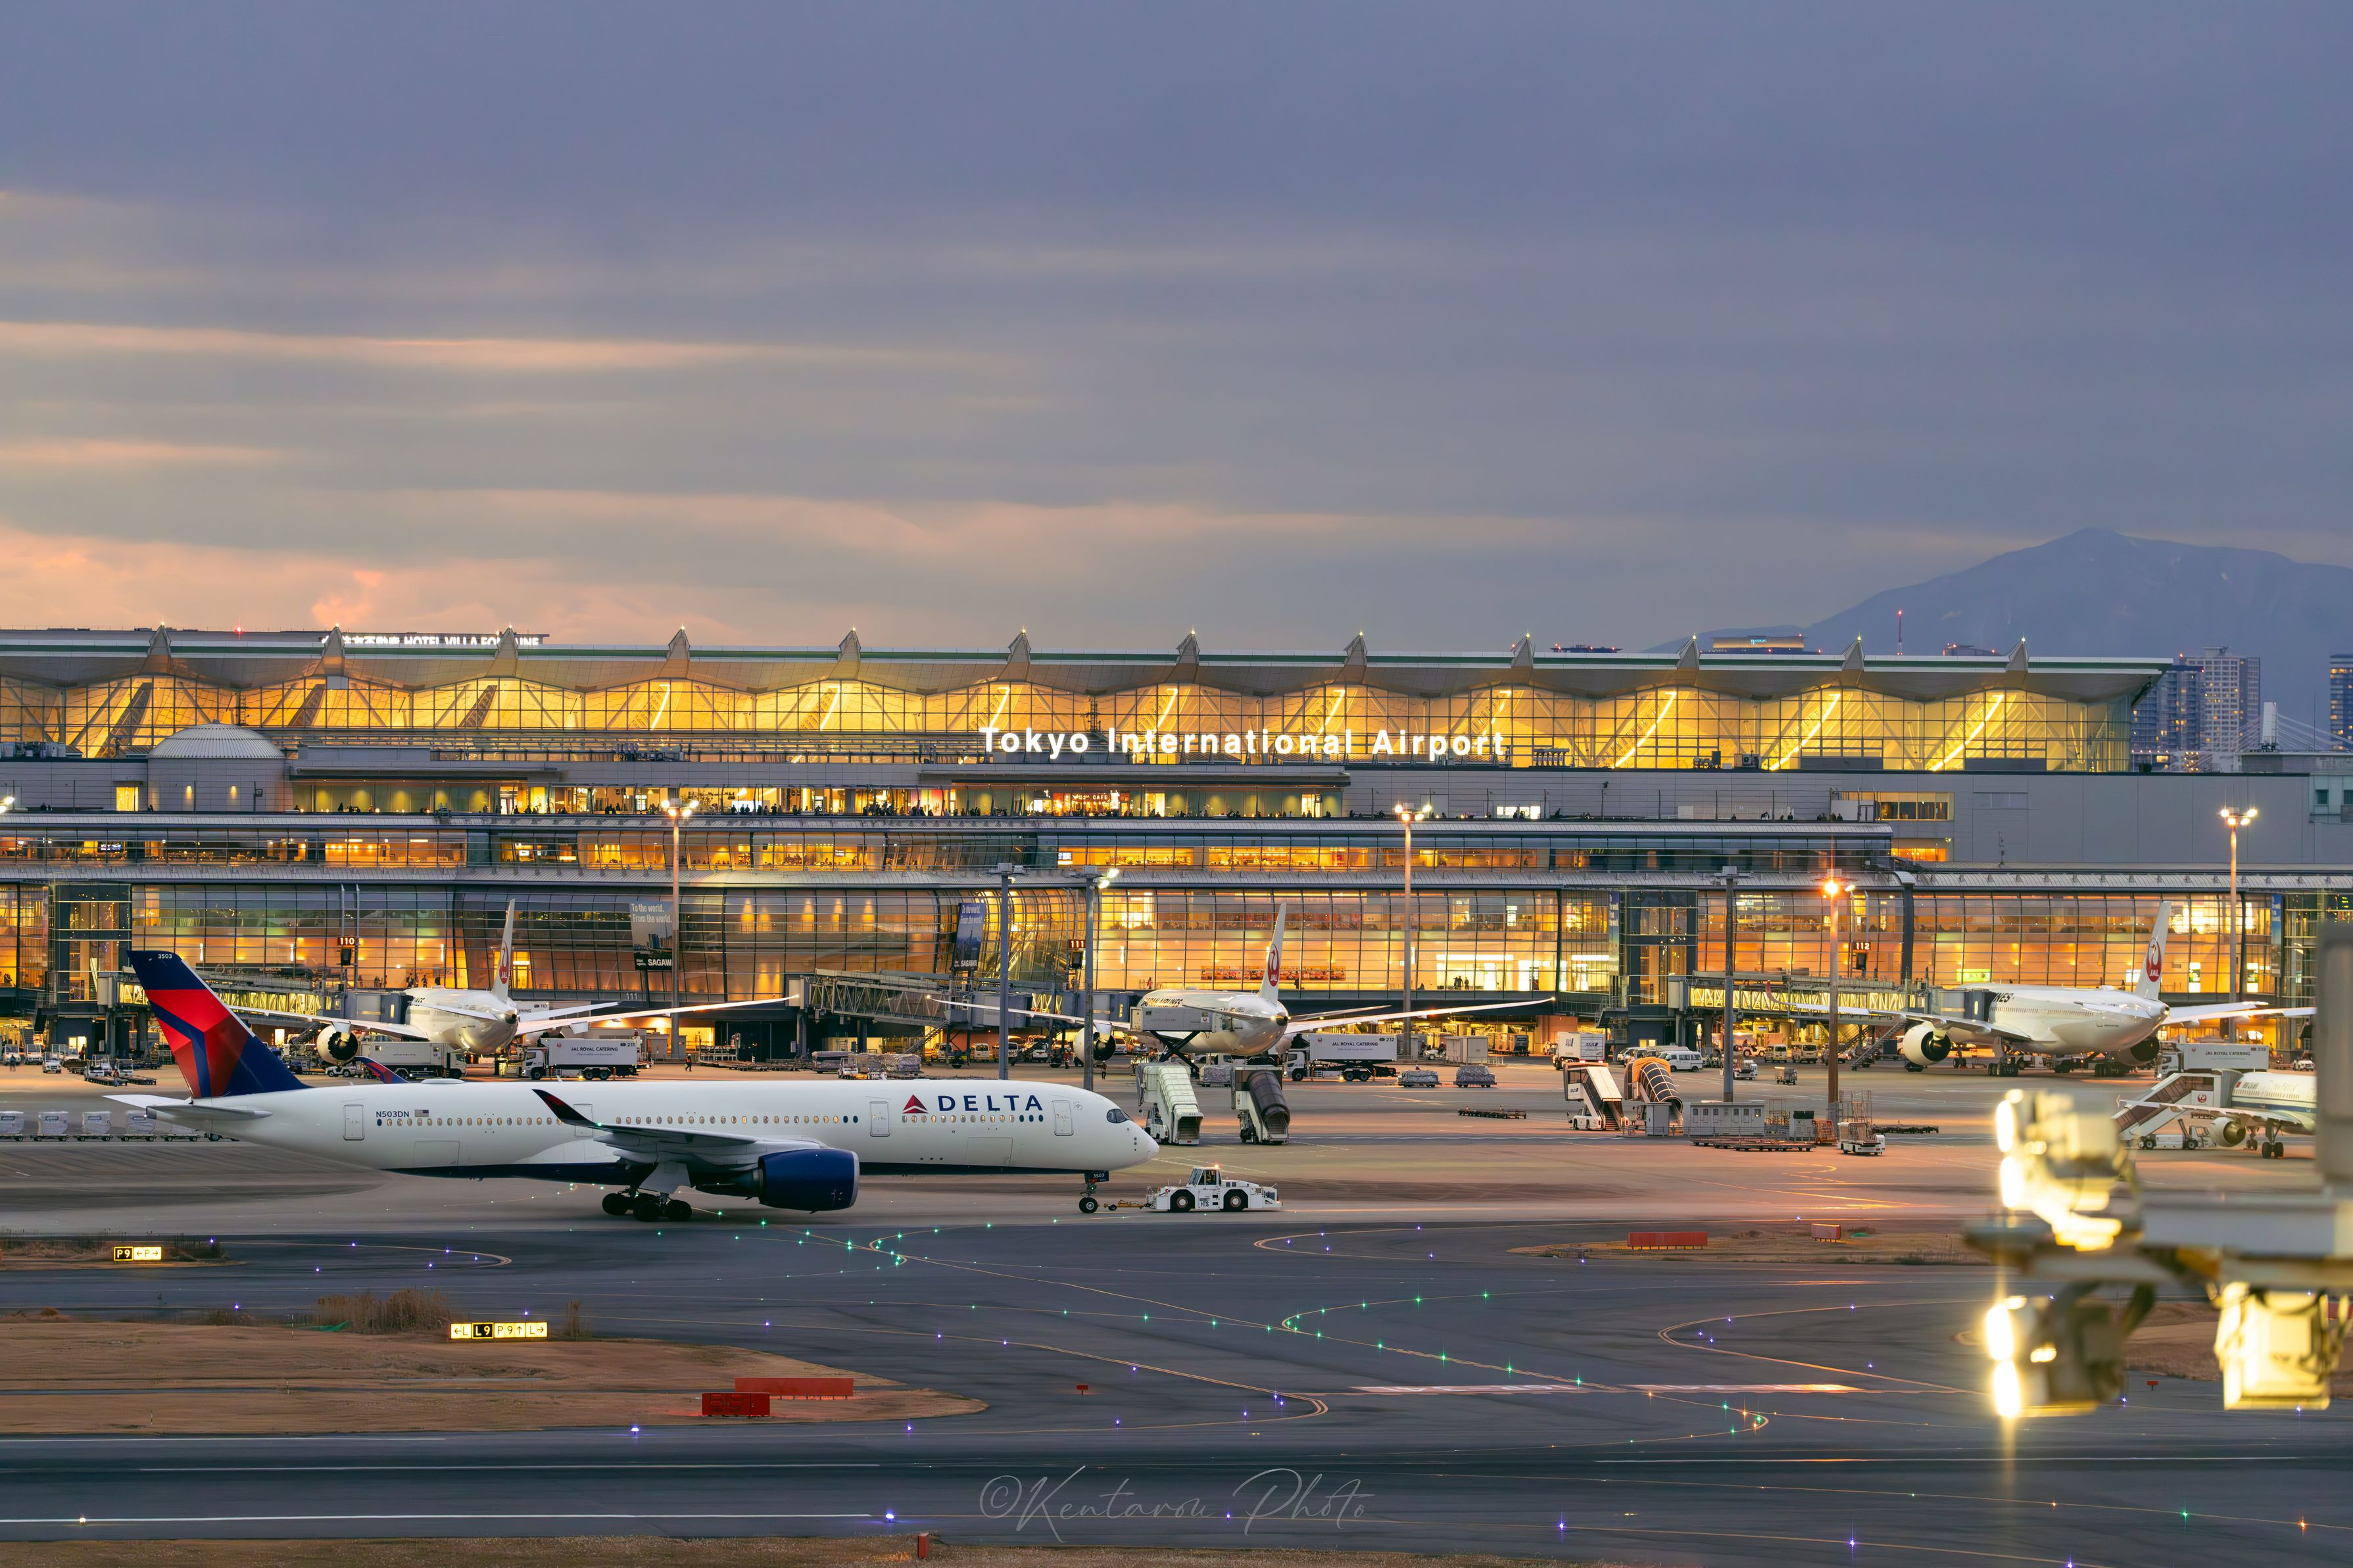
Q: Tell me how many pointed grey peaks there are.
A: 12